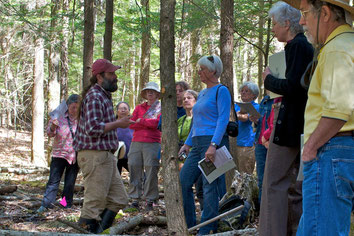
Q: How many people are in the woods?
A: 11